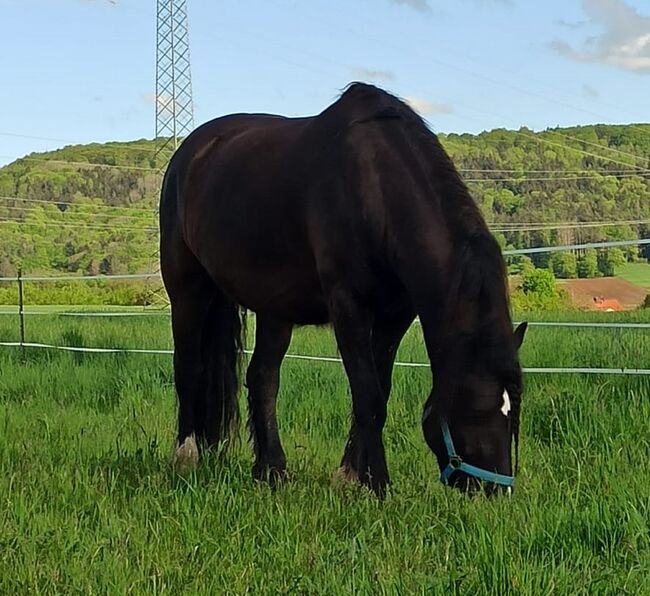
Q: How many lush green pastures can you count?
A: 1